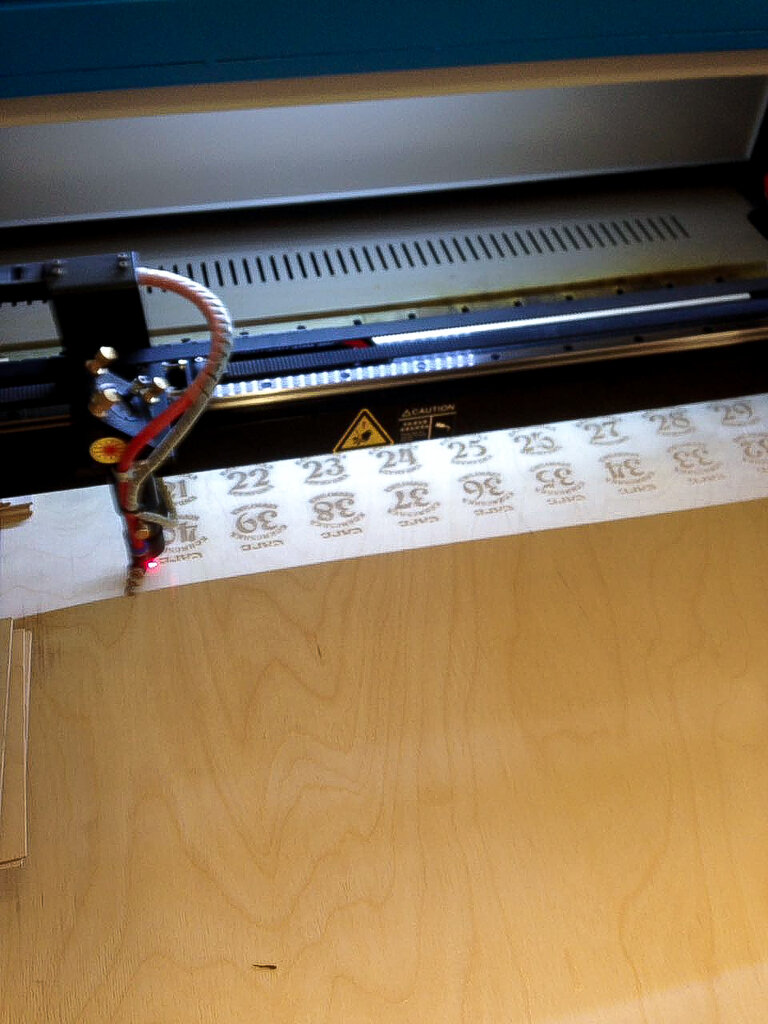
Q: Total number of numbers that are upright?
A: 9